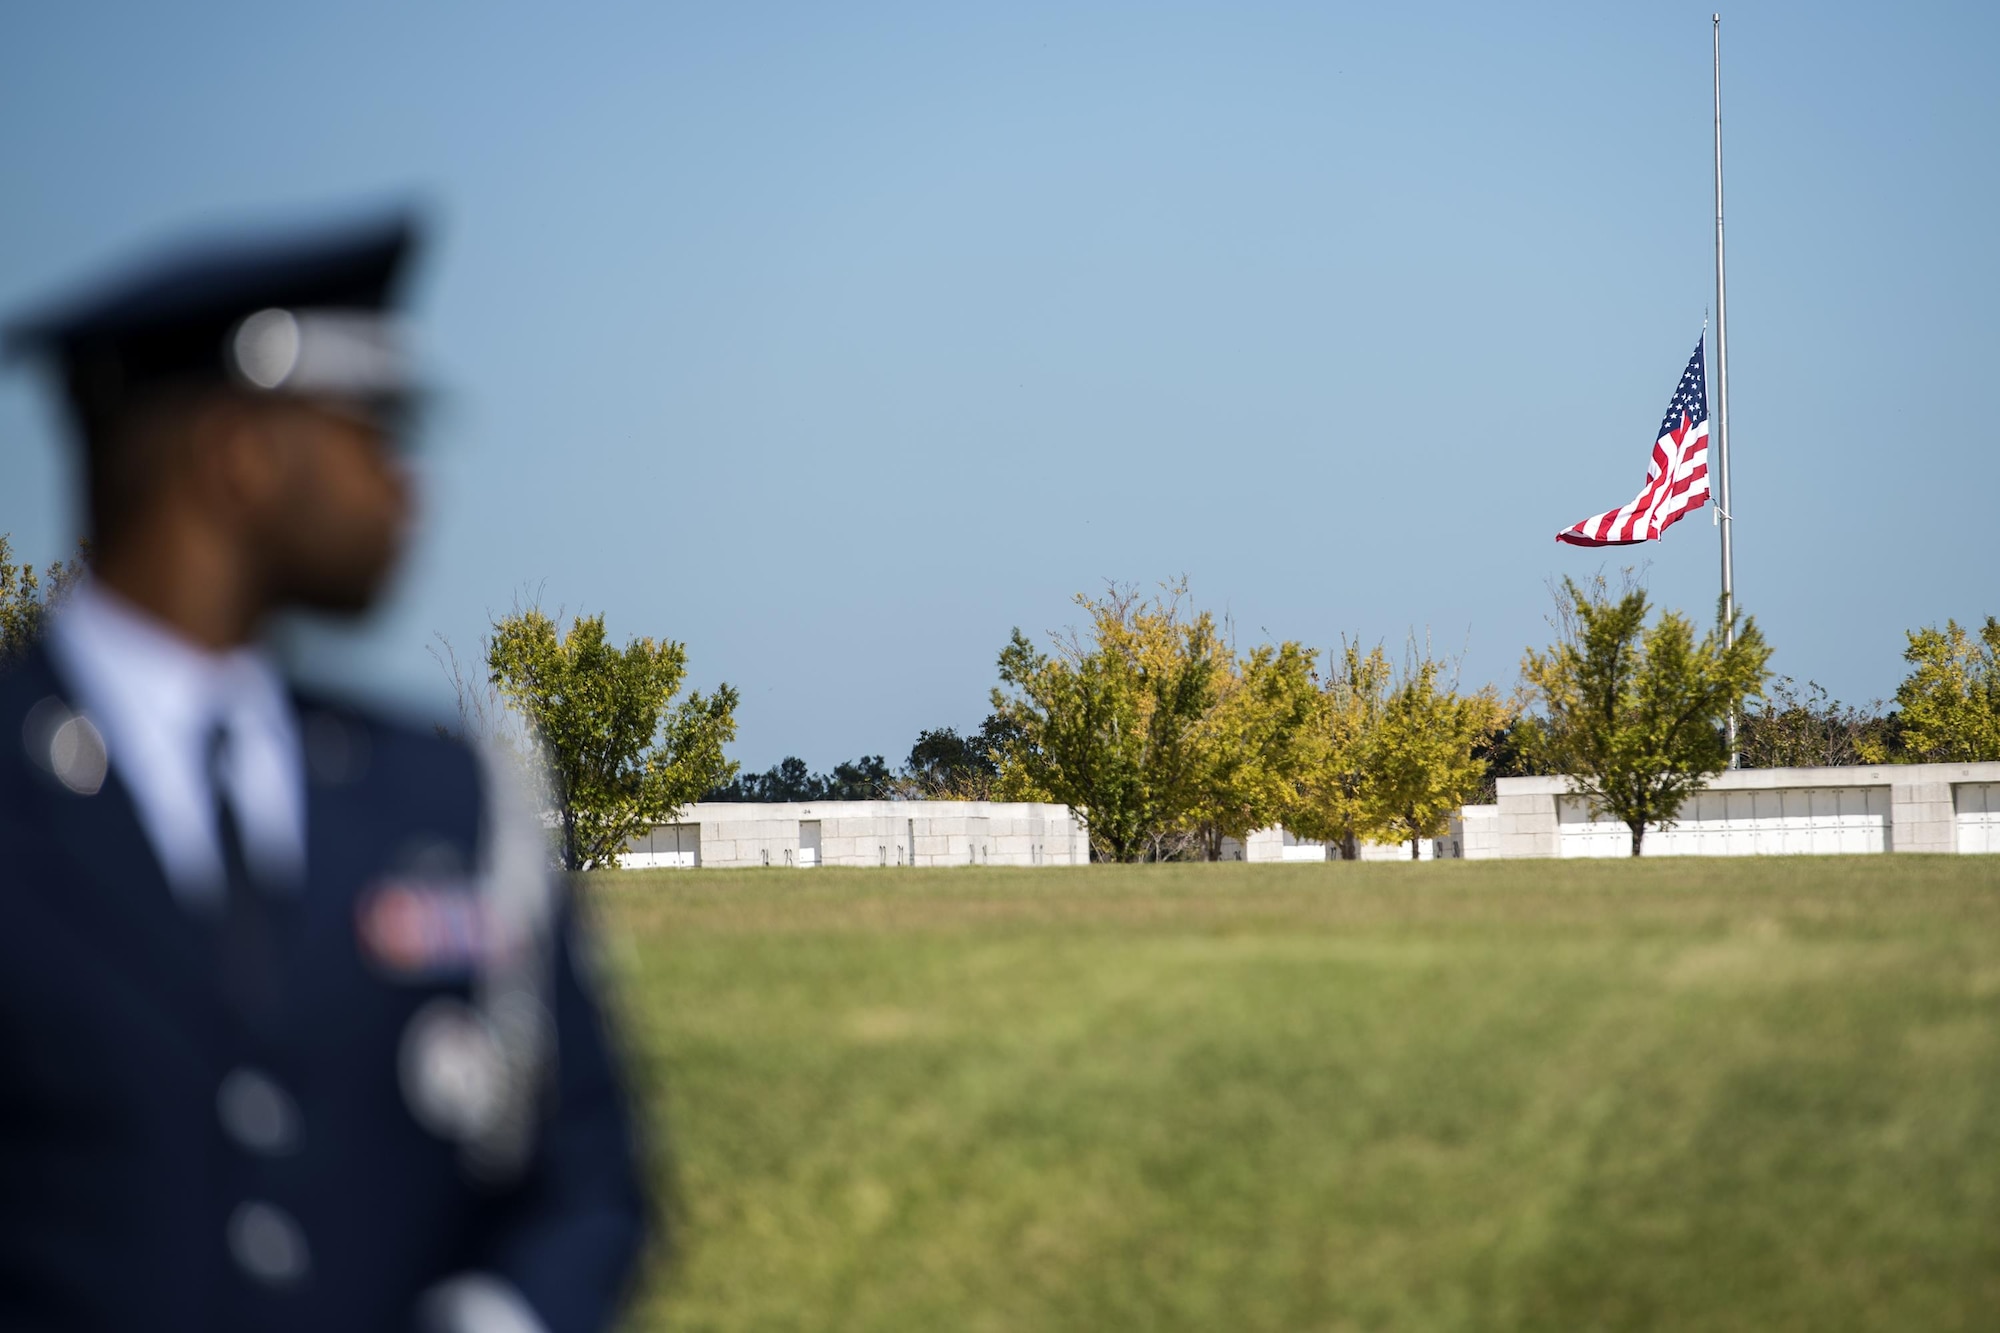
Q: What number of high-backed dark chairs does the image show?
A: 0